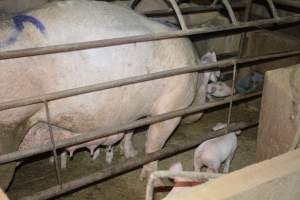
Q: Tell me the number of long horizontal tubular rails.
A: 4